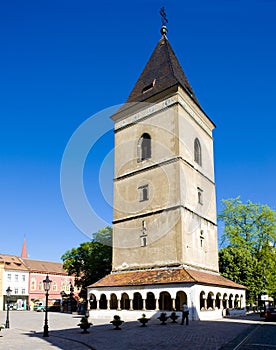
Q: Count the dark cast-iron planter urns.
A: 5